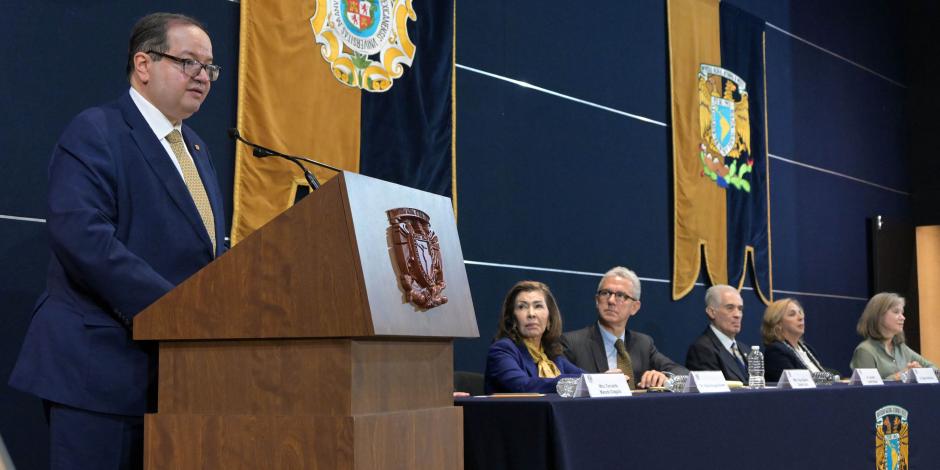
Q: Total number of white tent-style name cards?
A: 5